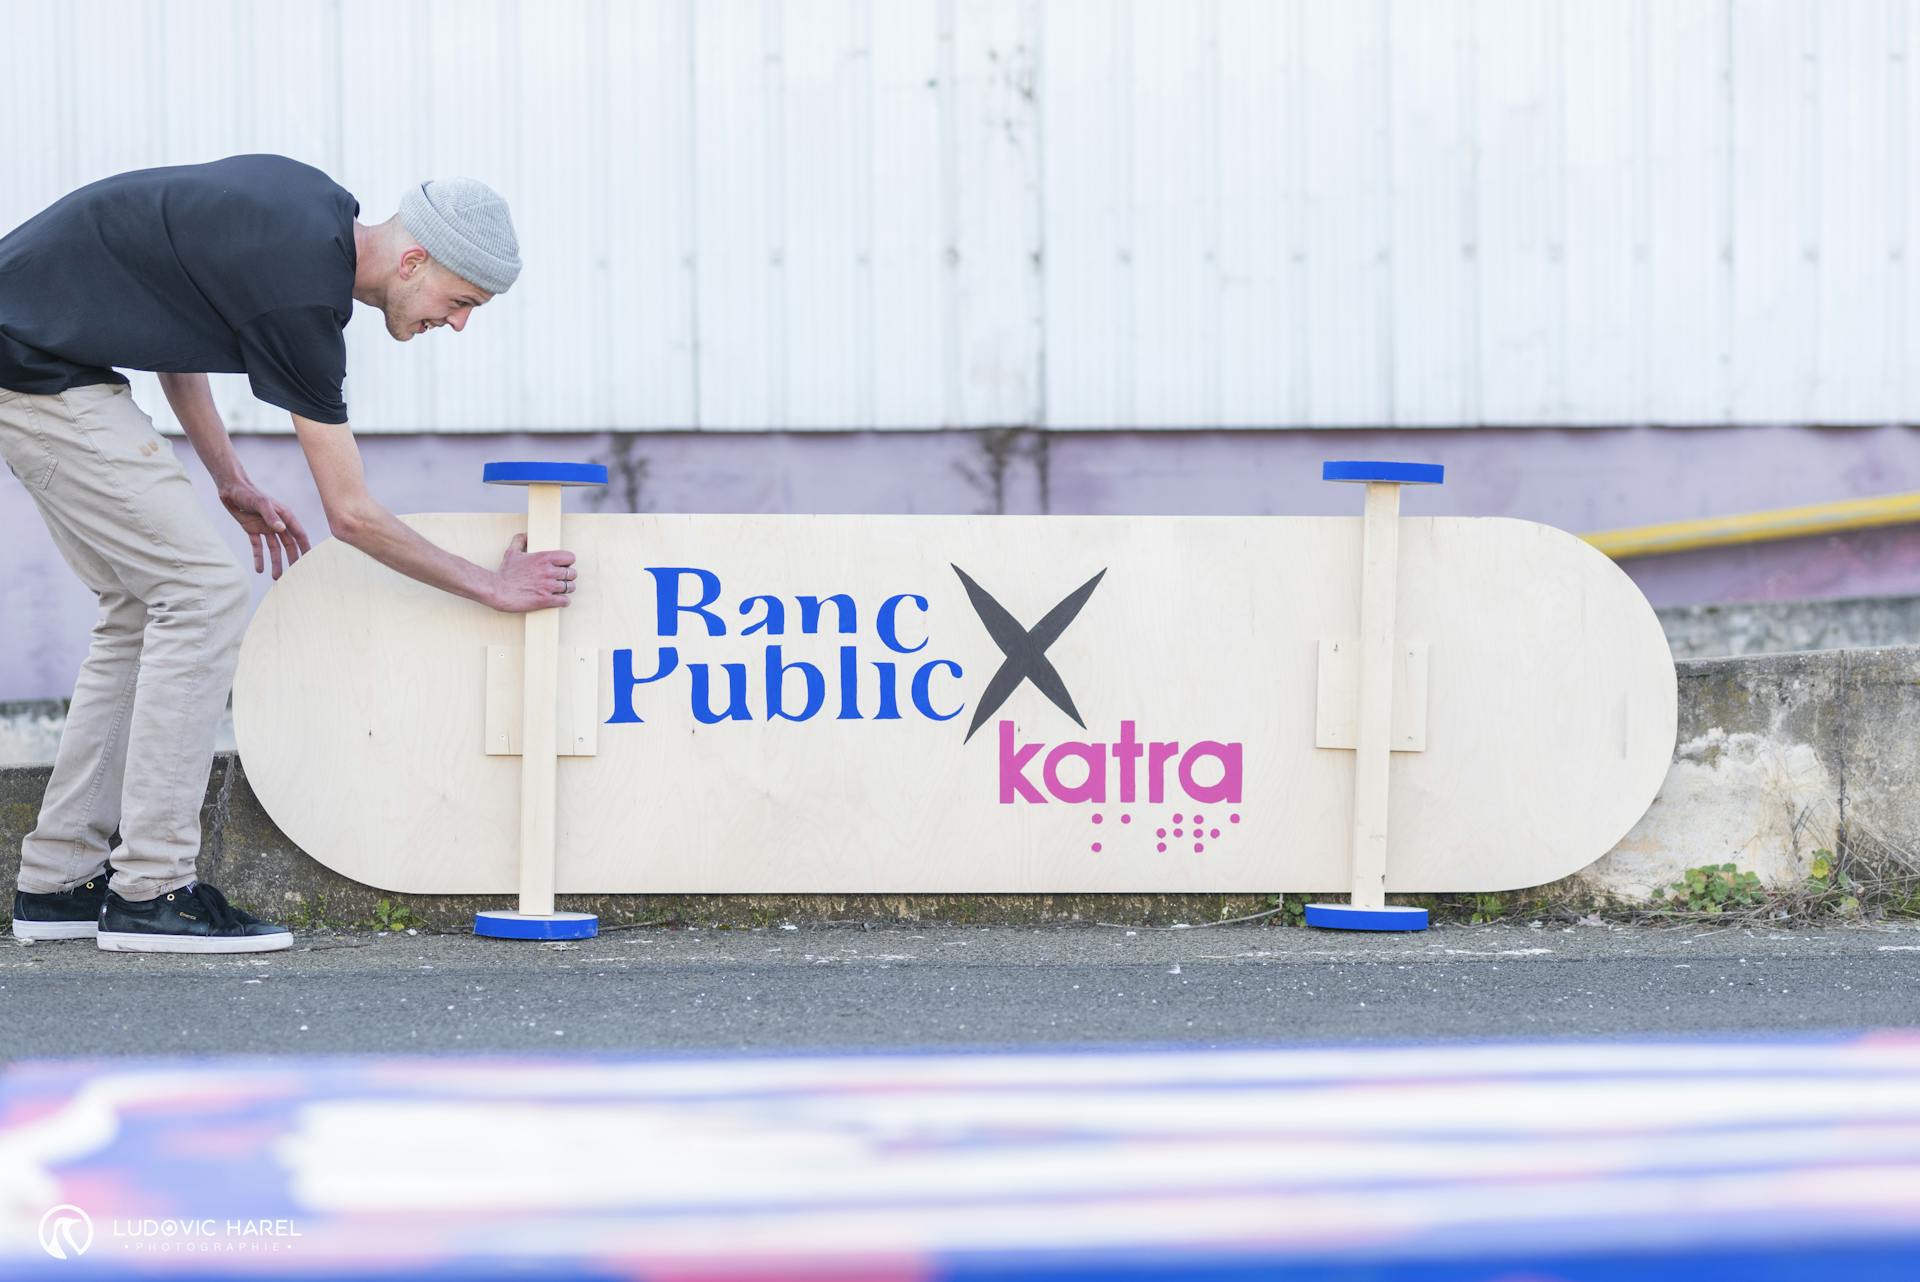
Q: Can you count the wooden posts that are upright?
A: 2